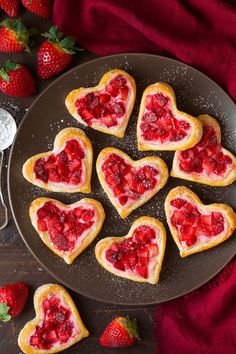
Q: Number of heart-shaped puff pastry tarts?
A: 9